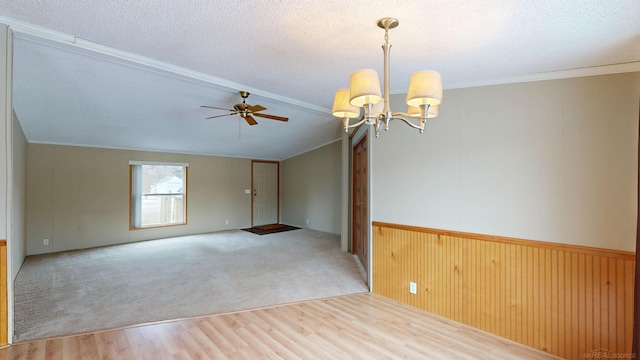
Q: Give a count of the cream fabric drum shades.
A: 5